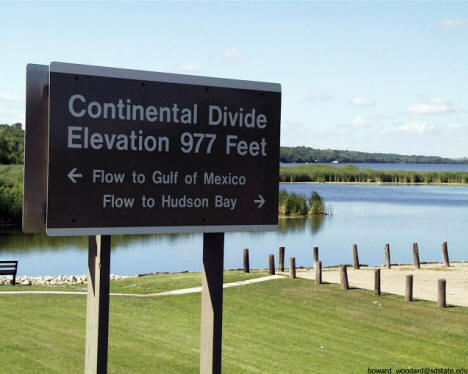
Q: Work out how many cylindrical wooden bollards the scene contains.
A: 14